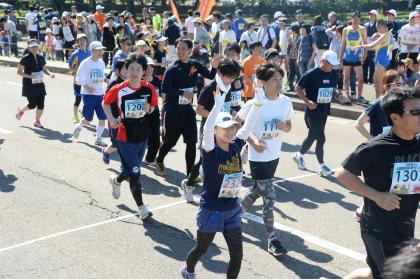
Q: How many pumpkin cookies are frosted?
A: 0